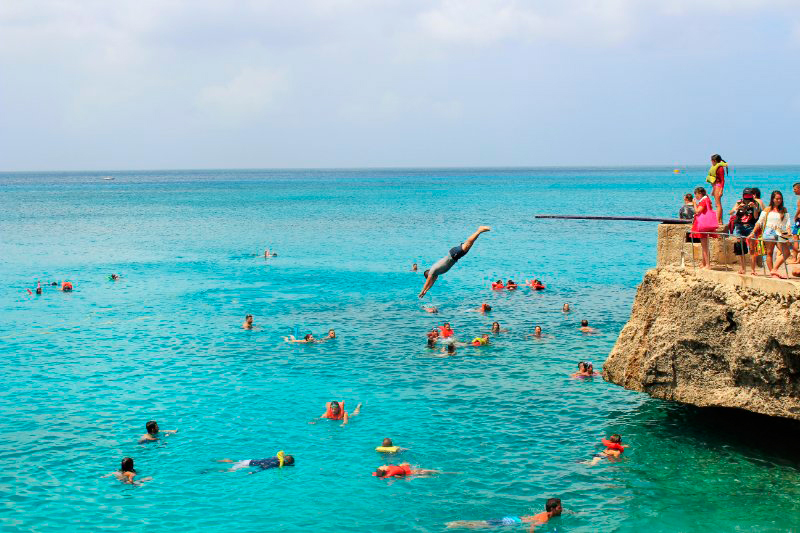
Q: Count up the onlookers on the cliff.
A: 7